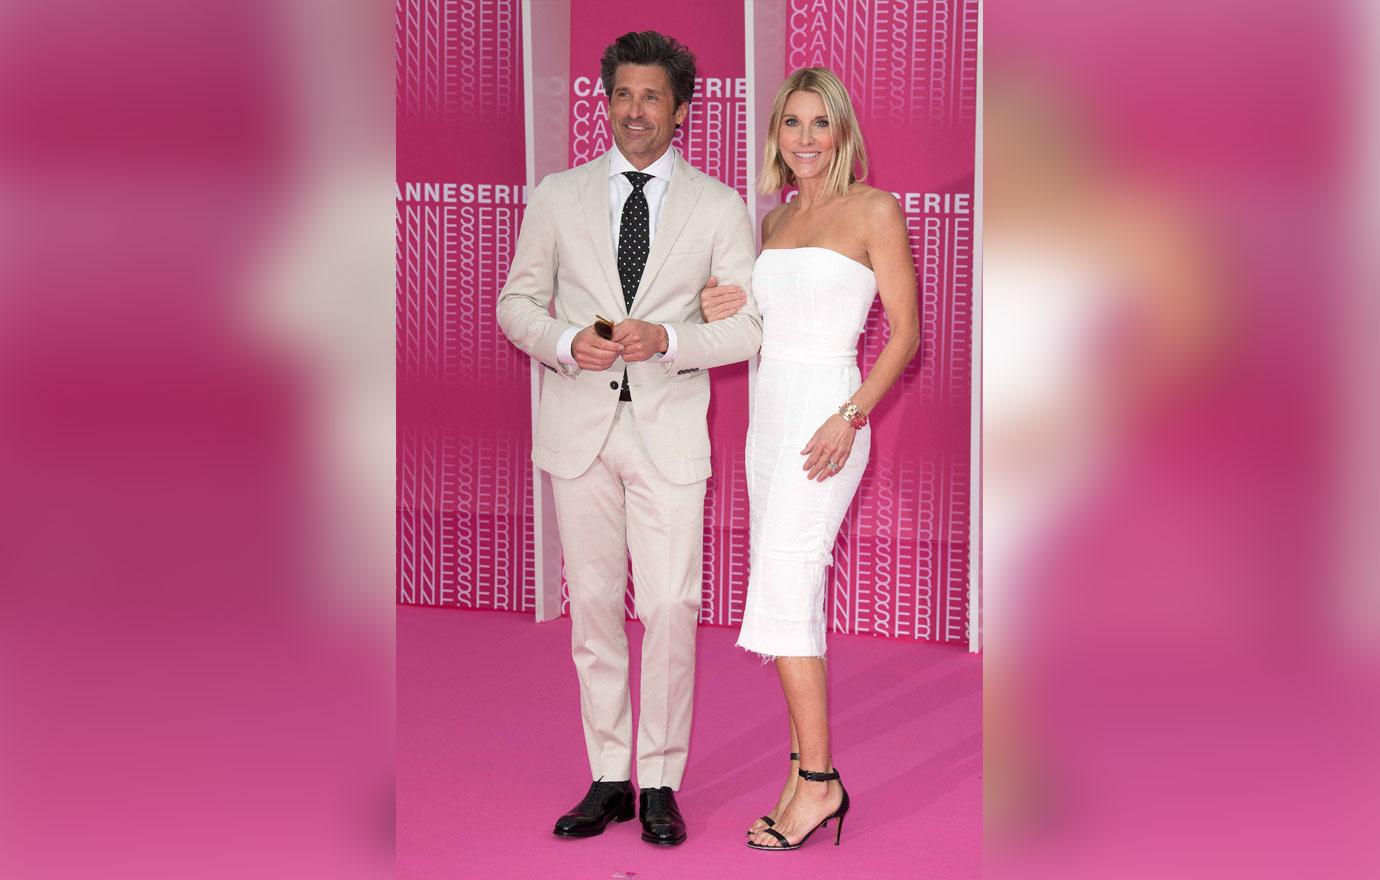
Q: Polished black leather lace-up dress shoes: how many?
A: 2